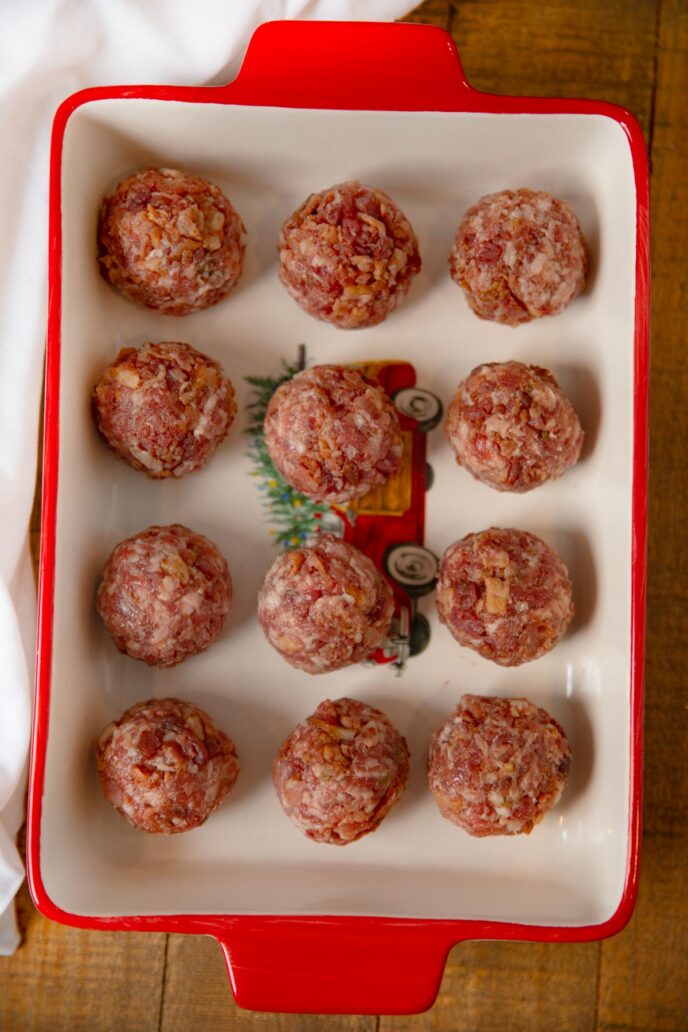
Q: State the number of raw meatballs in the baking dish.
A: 12